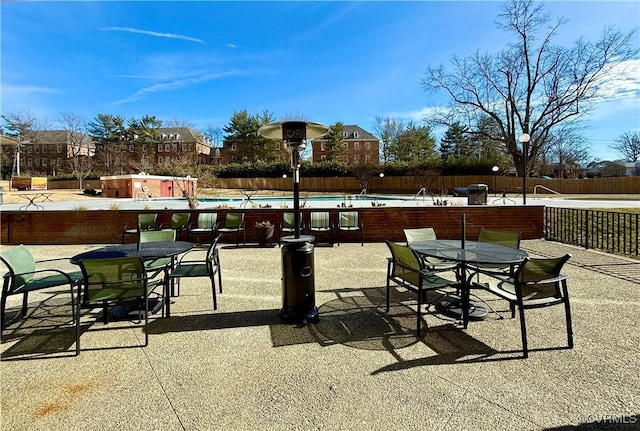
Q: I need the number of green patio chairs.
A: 12